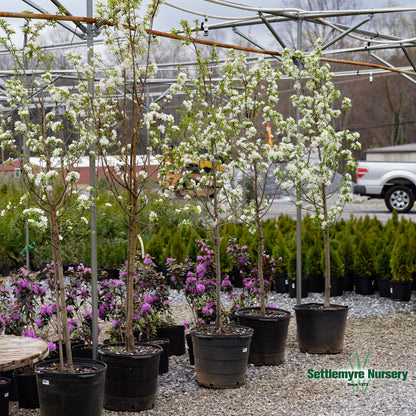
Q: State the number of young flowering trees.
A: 5